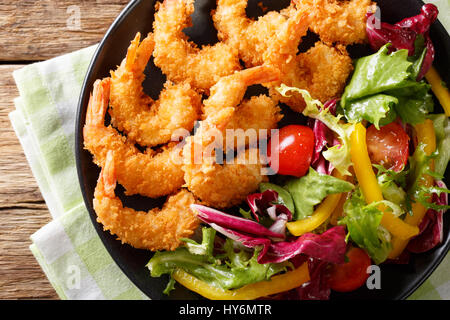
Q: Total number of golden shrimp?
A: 9